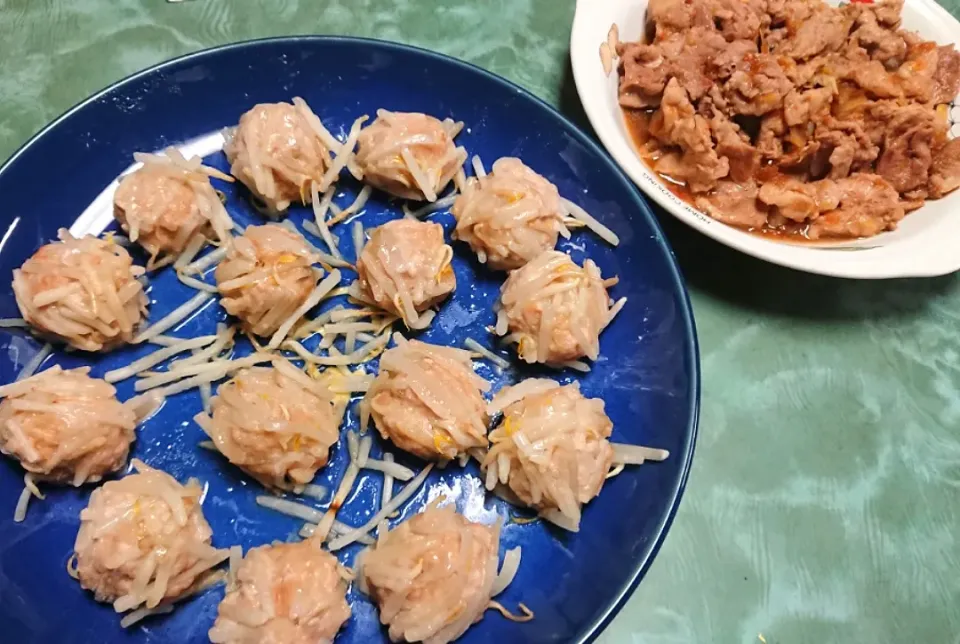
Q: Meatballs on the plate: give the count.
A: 15